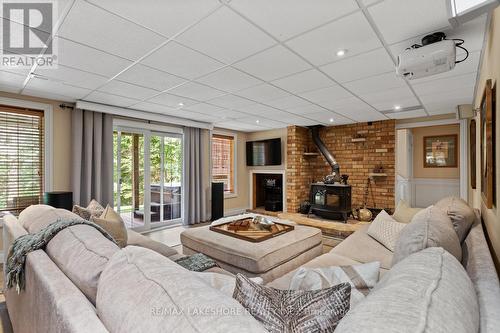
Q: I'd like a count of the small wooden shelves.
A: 3